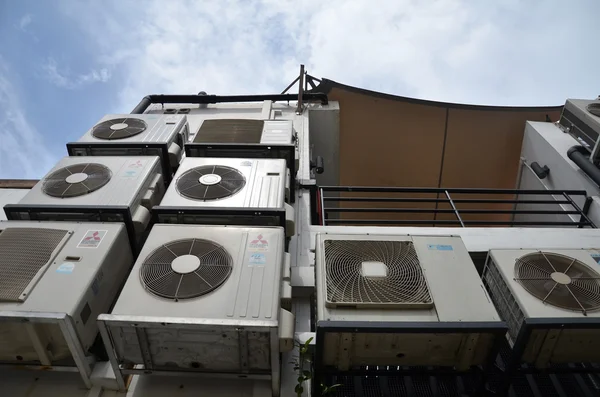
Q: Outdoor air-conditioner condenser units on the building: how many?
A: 9